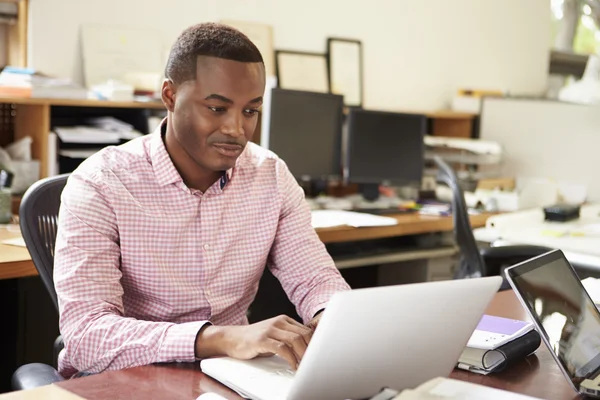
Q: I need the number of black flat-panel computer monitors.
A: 2